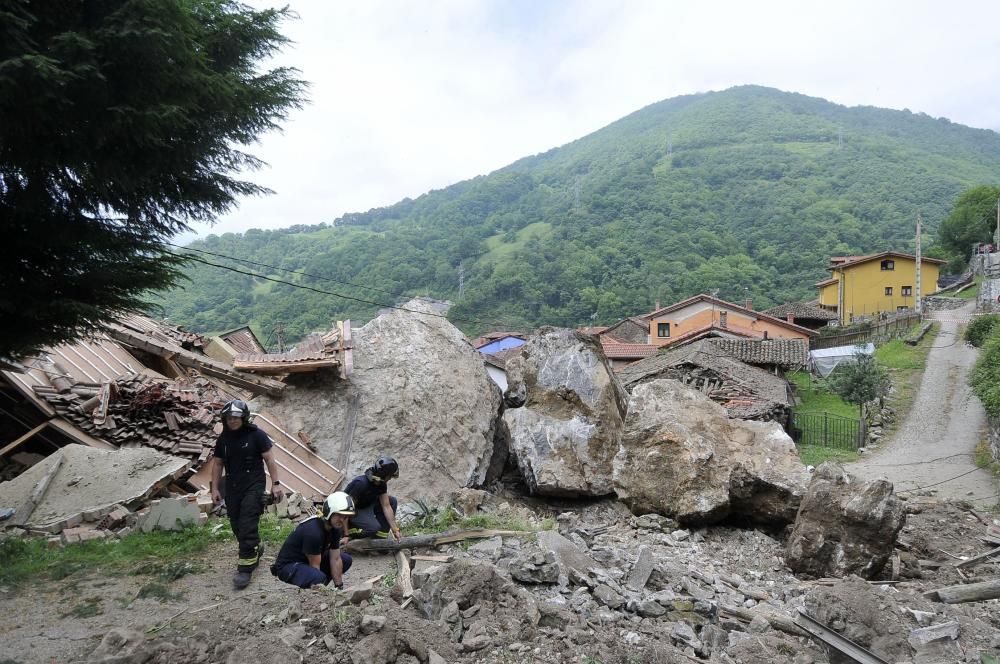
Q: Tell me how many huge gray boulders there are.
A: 4